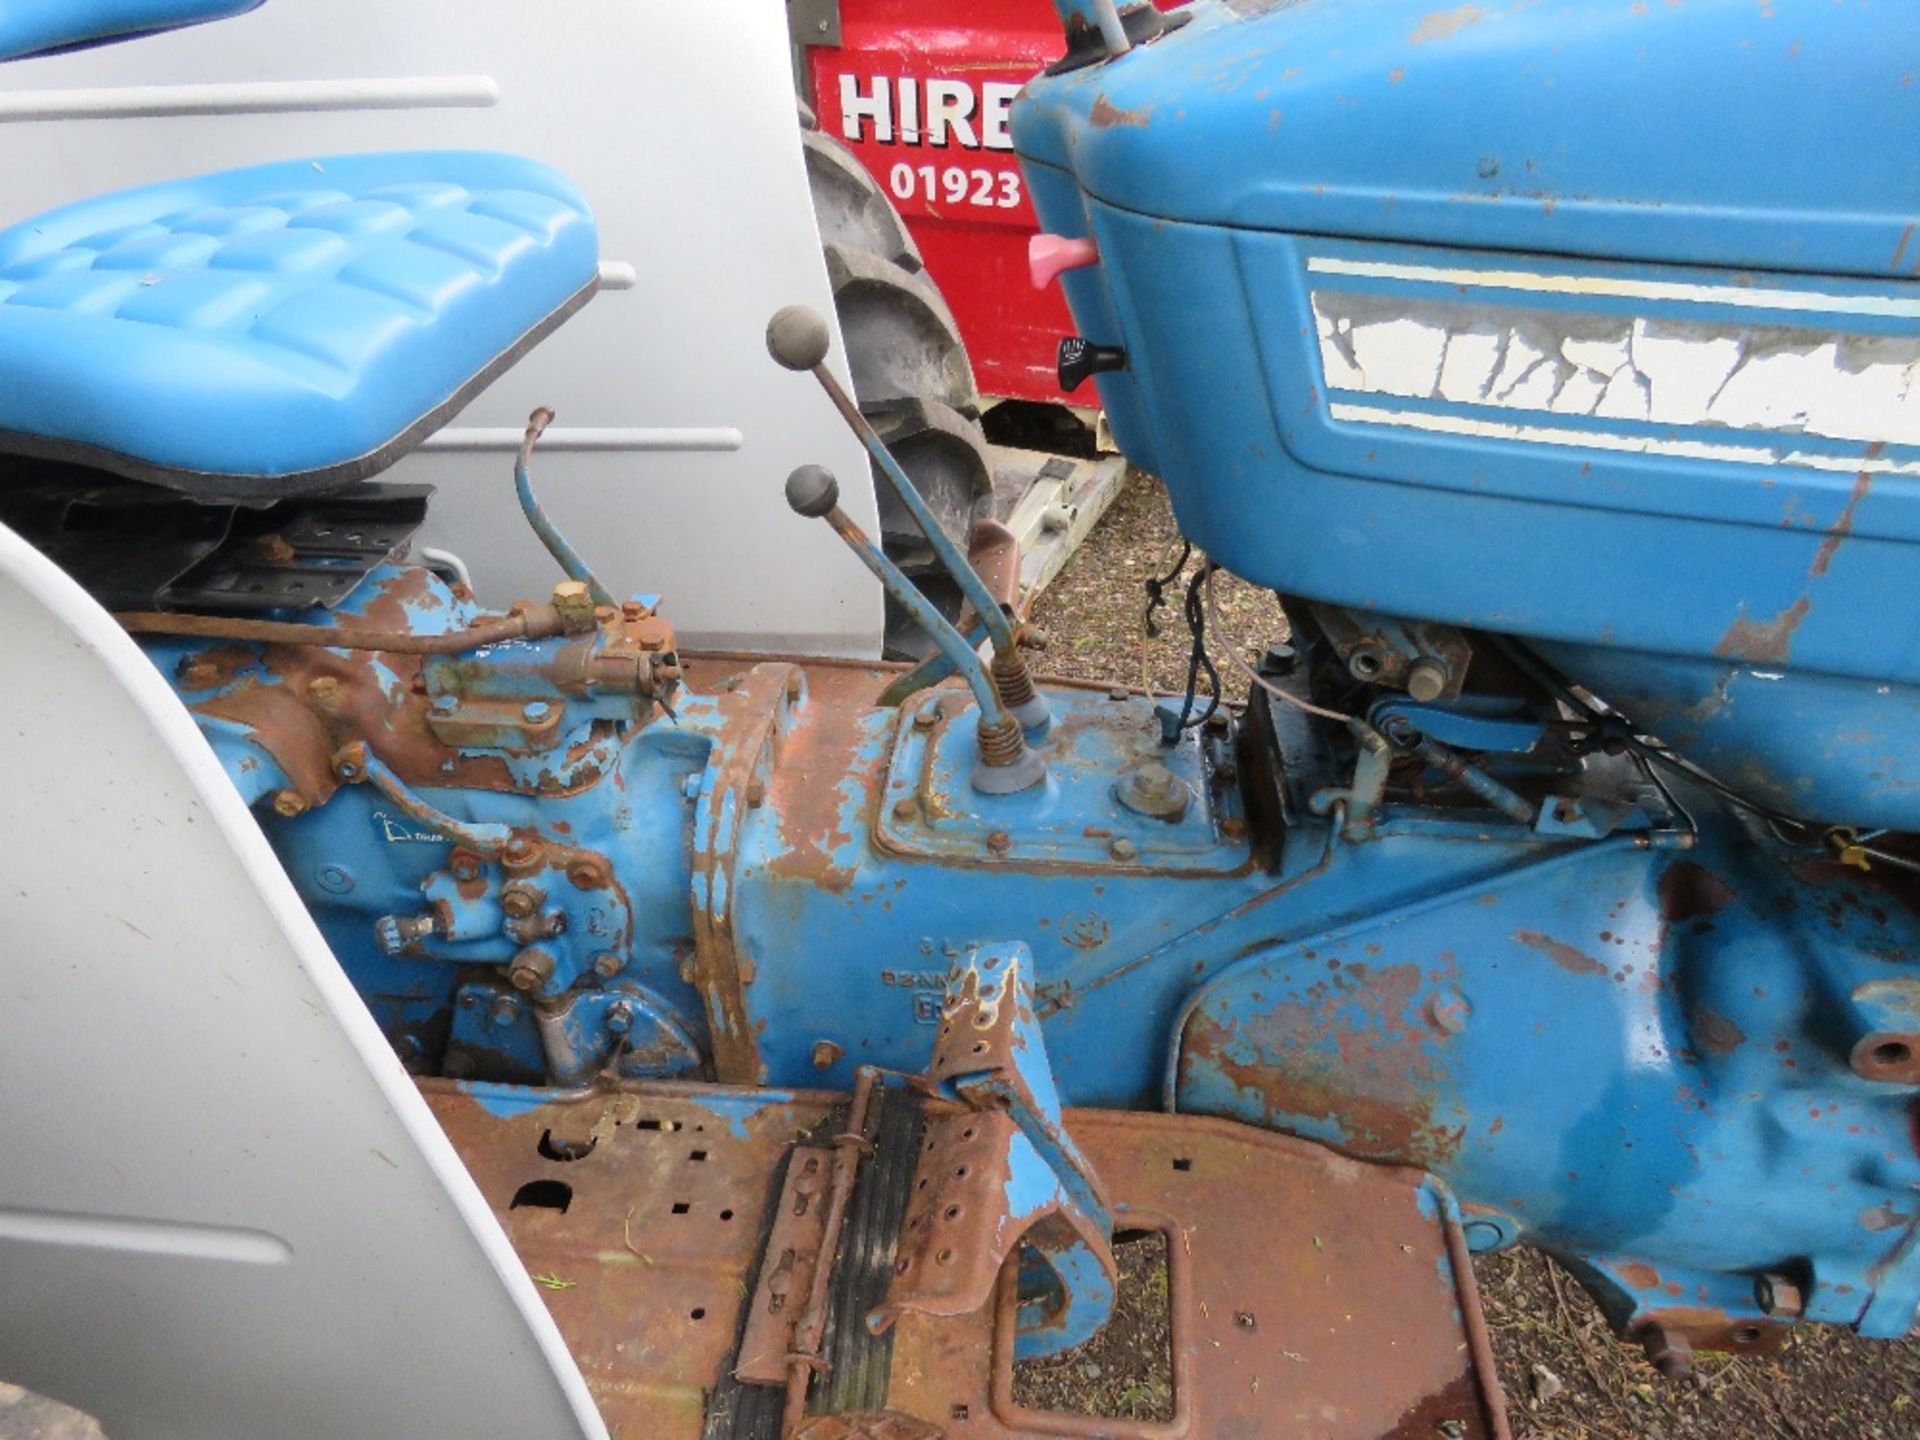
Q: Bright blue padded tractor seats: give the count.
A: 1